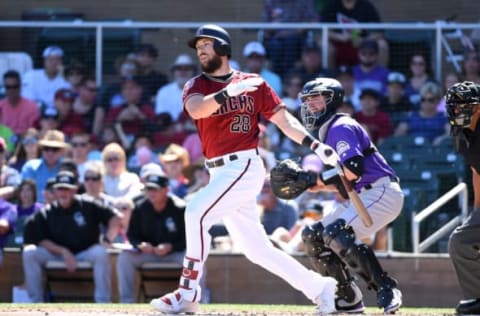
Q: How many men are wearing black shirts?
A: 3